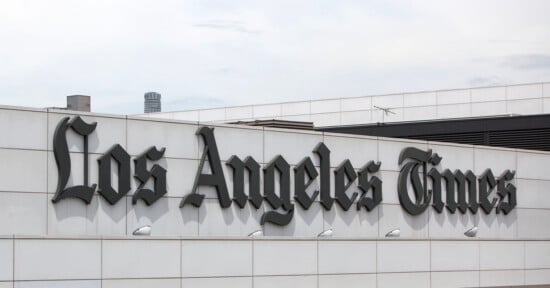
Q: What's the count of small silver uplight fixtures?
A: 5